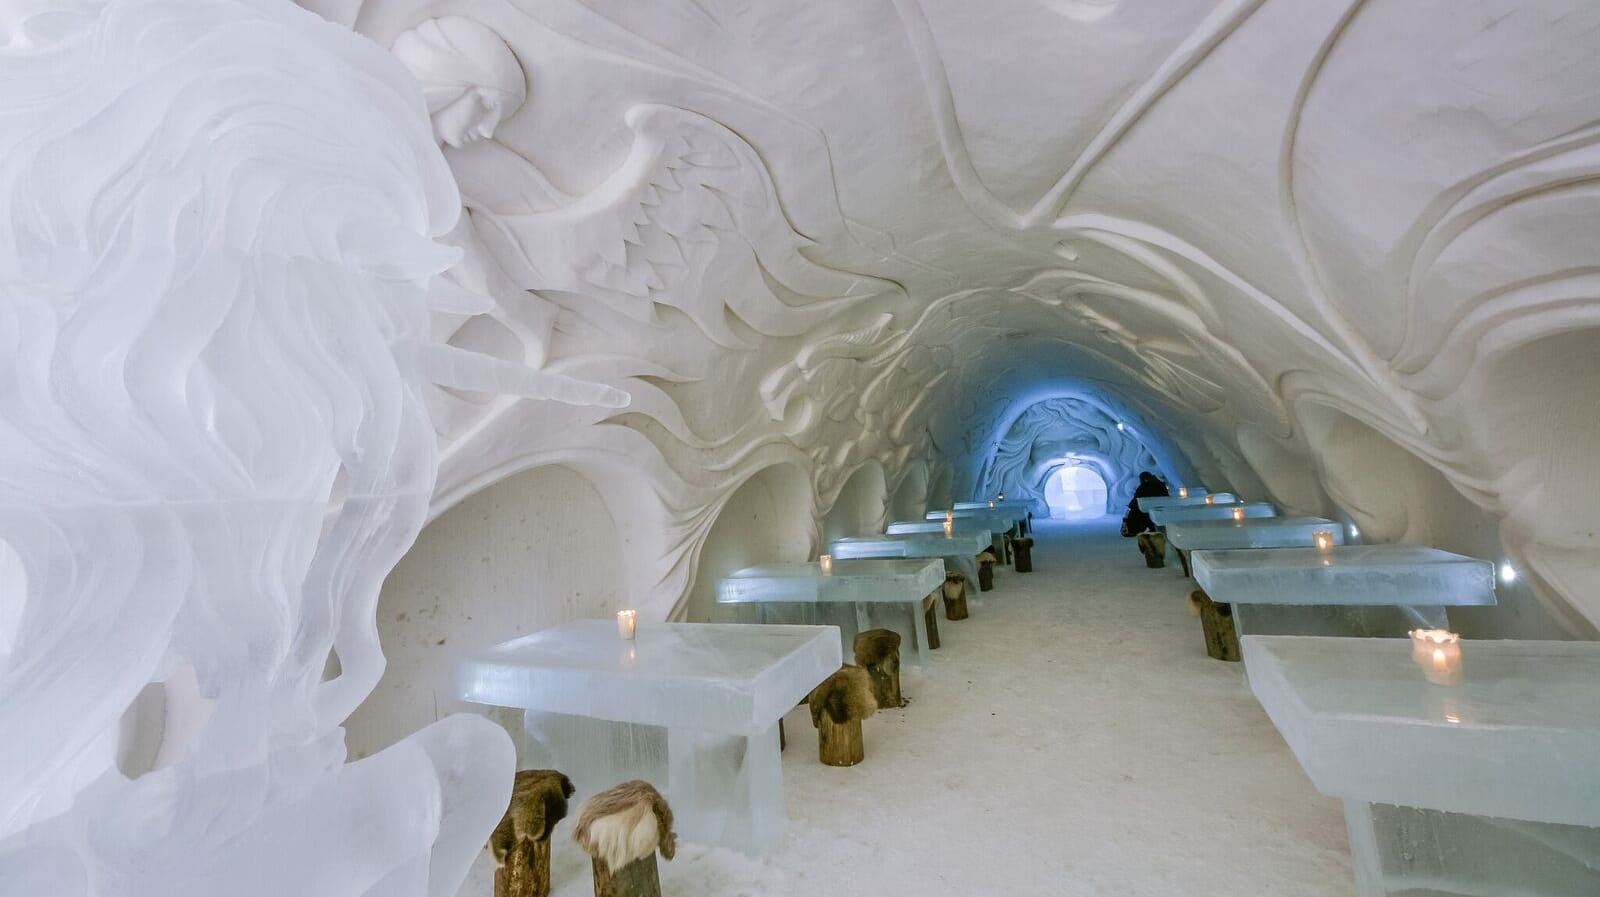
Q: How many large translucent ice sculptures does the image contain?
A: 1